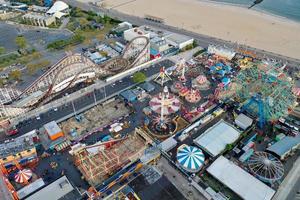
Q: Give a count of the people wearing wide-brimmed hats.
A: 0